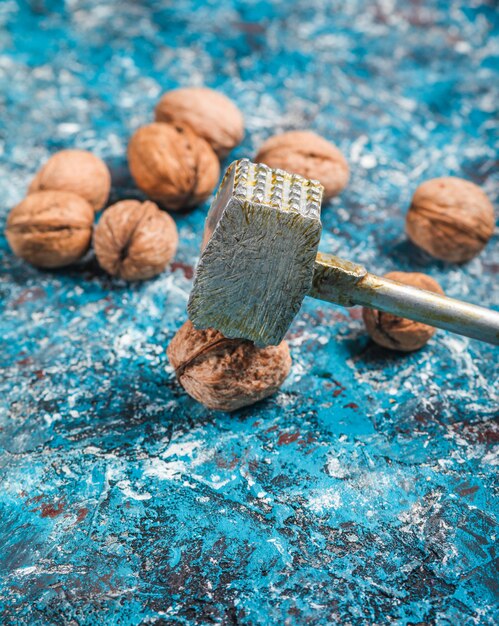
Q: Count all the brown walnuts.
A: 9